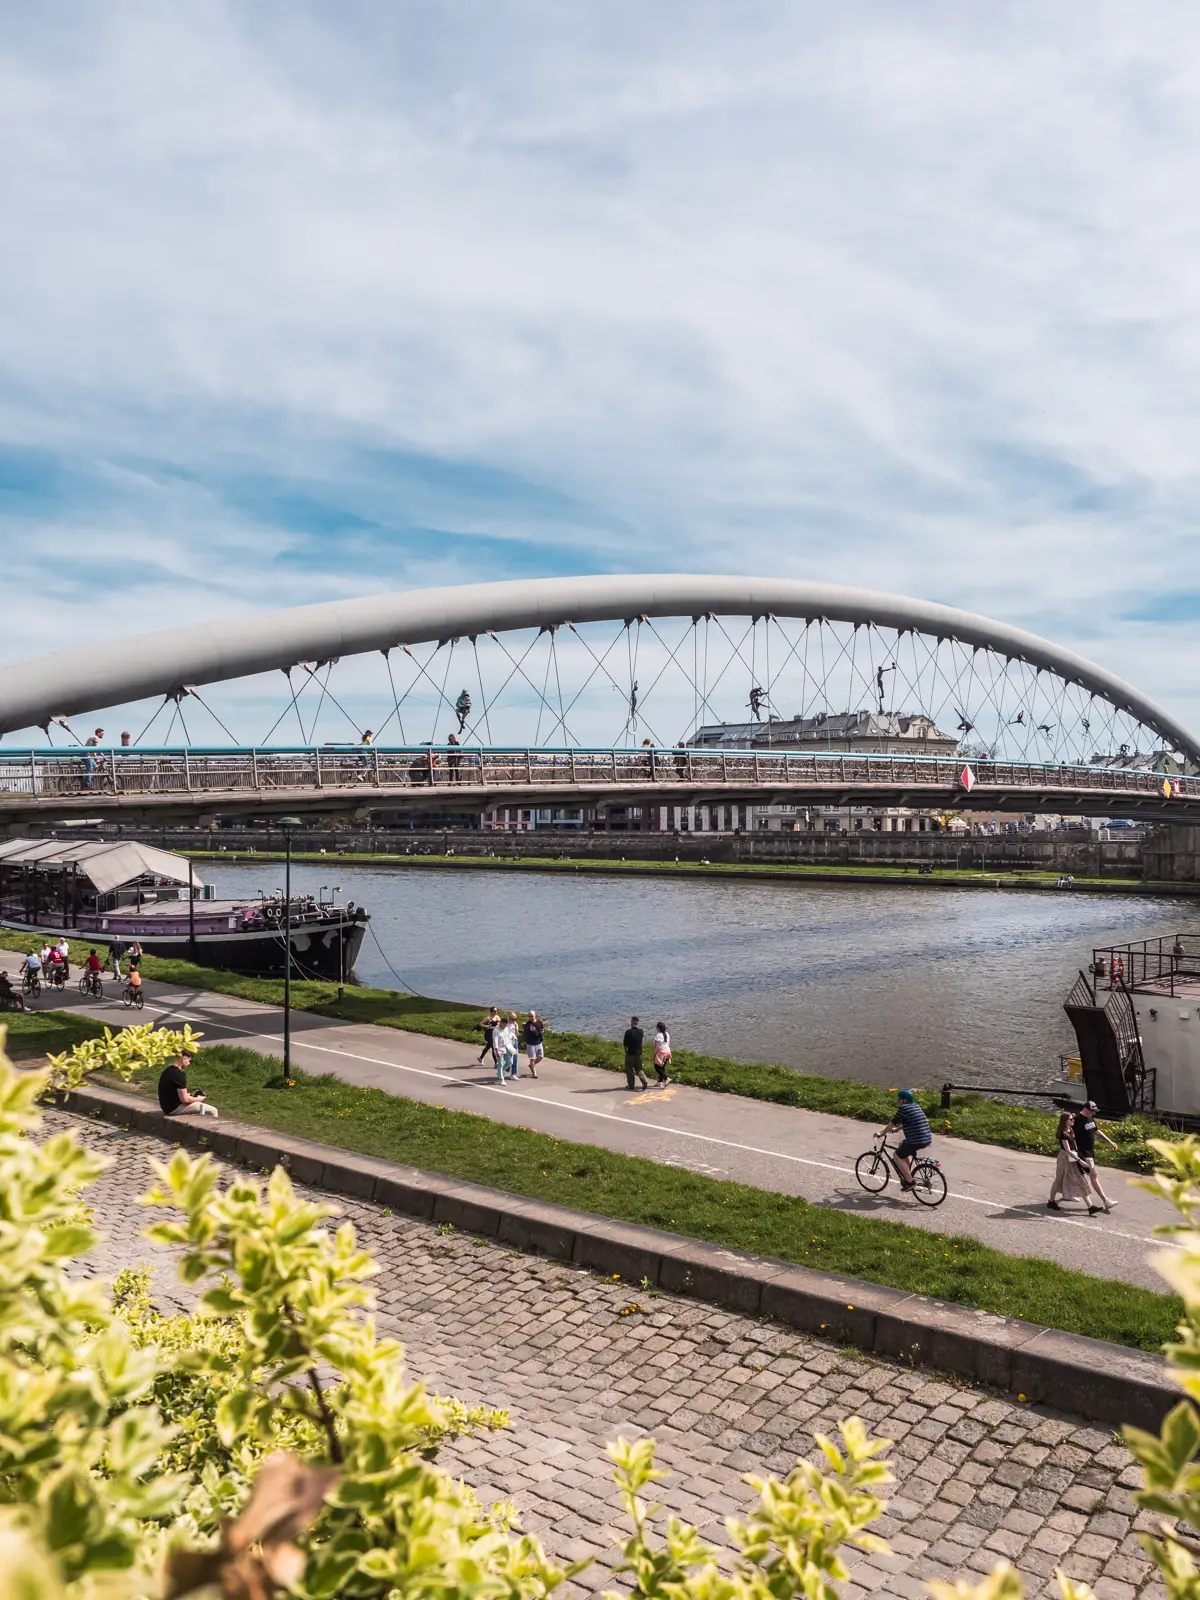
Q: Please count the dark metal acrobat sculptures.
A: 9